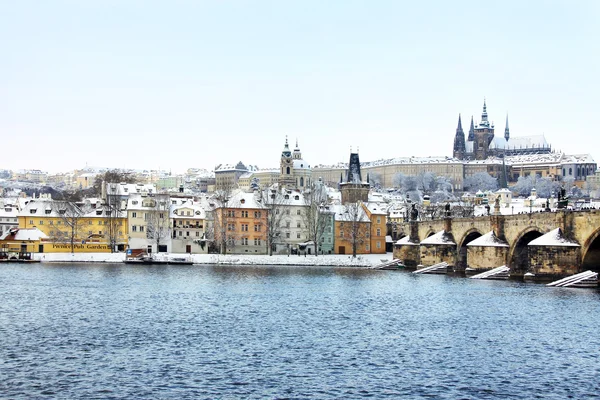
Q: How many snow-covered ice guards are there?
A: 4